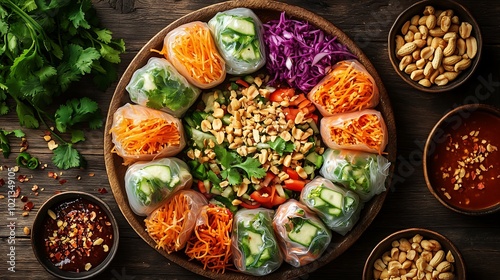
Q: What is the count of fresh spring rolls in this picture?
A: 13